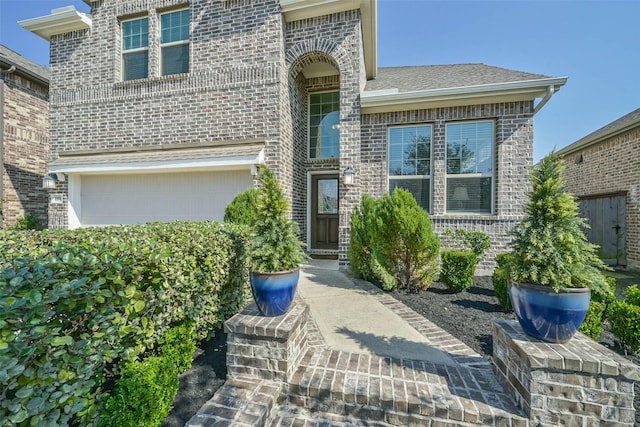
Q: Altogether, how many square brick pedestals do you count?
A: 2